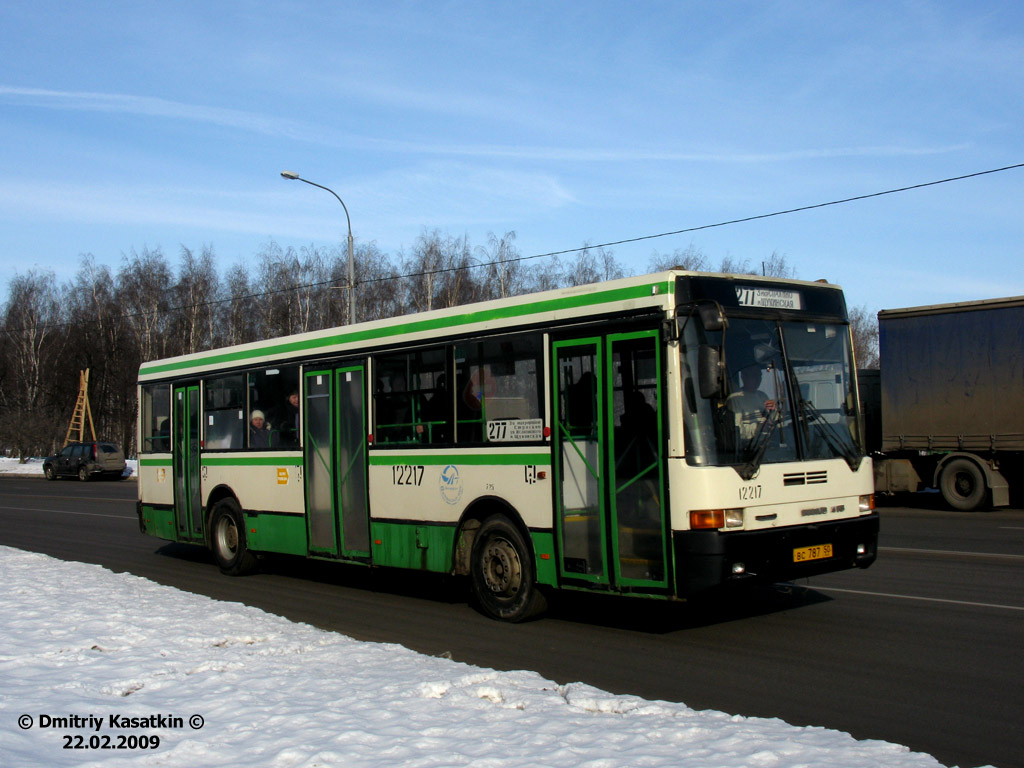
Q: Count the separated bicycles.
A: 0